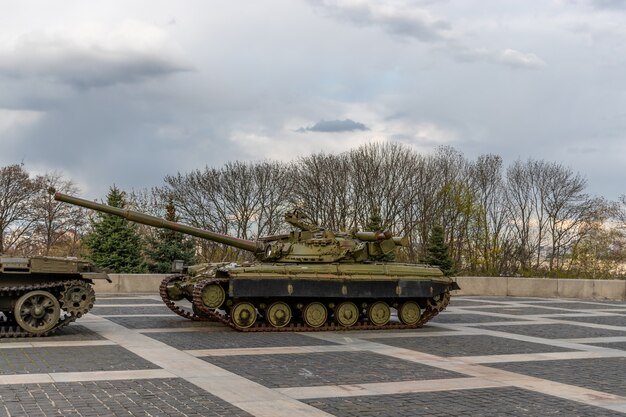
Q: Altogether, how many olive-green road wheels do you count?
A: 6